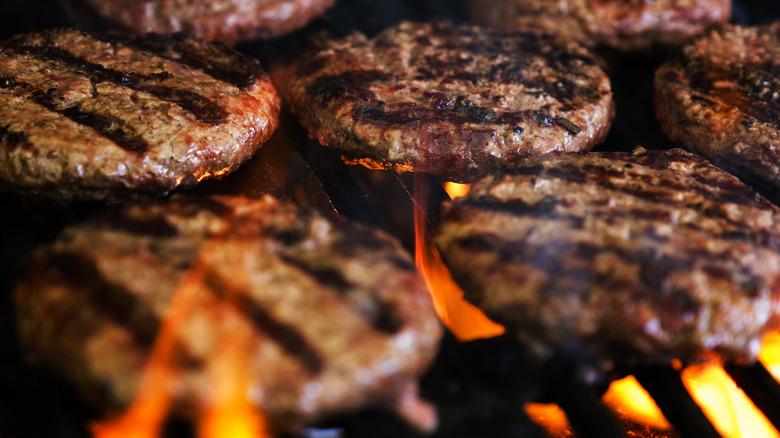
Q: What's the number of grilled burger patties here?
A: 7